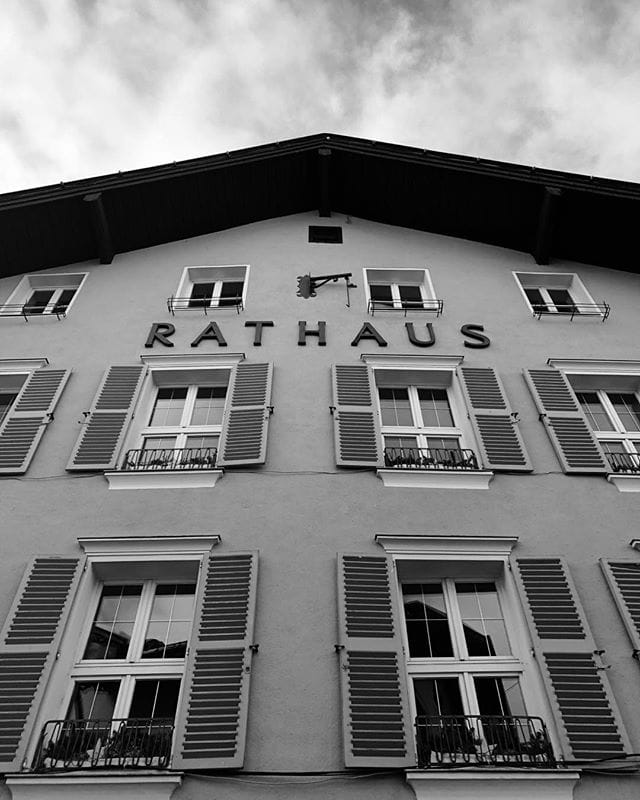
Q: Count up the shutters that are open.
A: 11